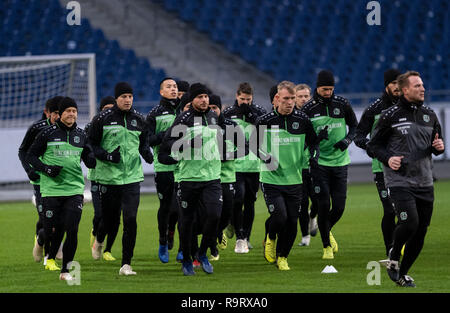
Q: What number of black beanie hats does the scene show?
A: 11